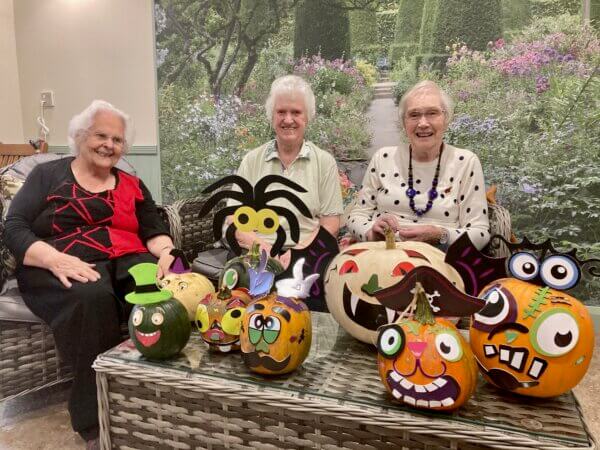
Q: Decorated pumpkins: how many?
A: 8